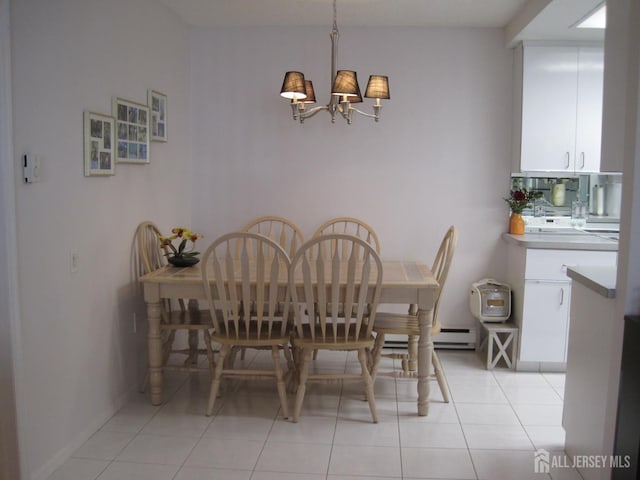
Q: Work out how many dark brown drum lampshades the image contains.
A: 5